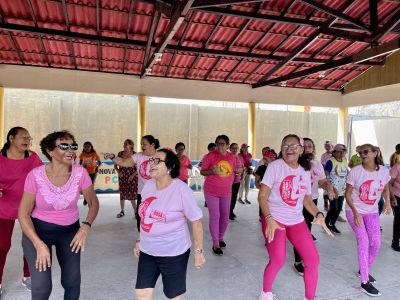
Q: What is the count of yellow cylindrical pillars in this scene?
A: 4